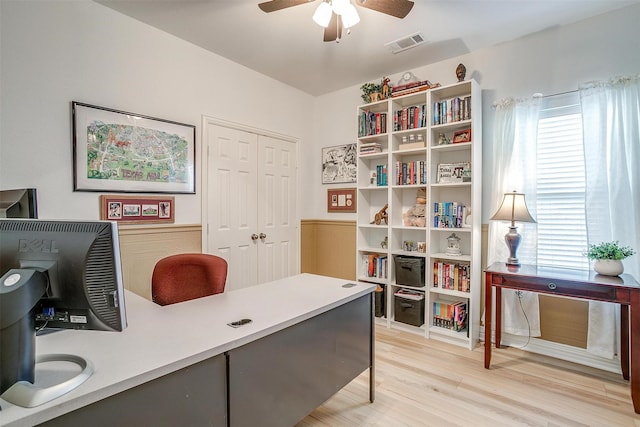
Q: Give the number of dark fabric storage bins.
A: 3